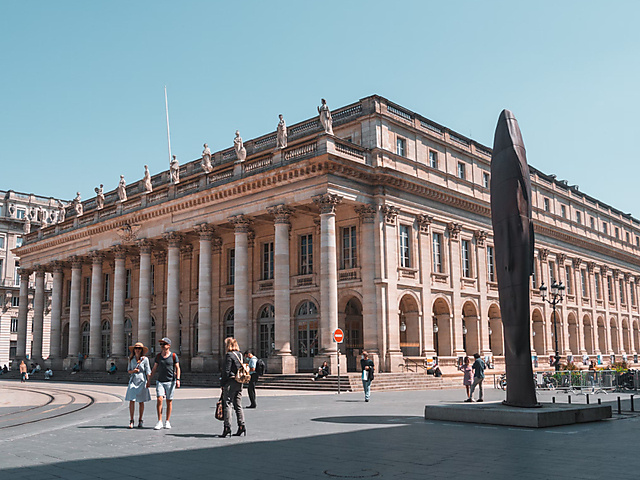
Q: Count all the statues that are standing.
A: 12